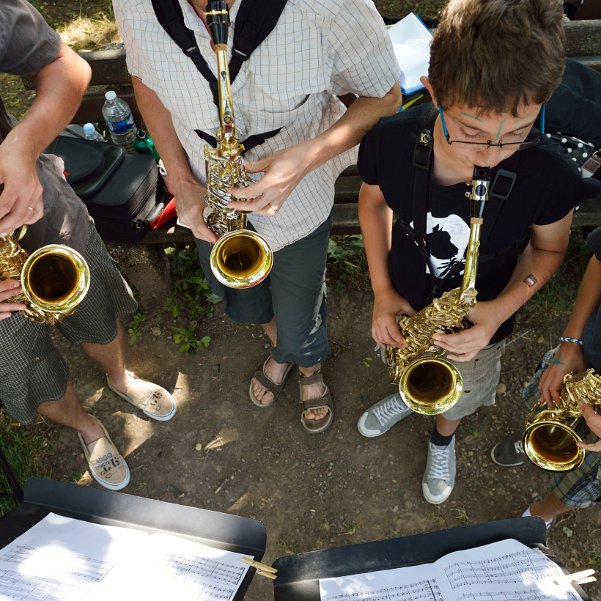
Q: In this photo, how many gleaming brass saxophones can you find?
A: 4